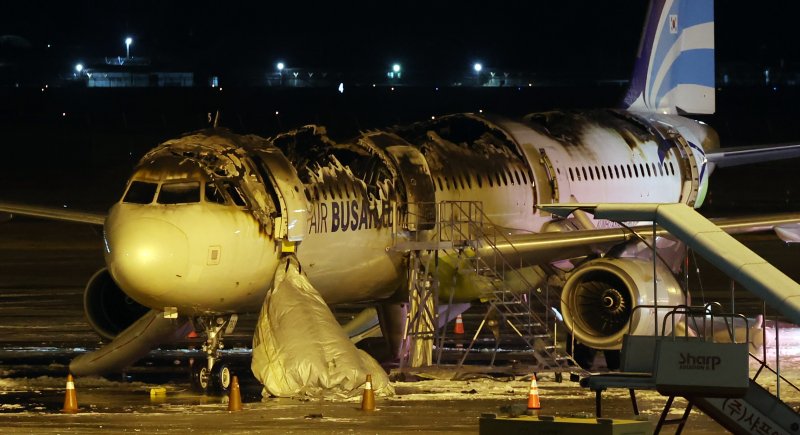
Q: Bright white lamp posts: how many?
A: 5